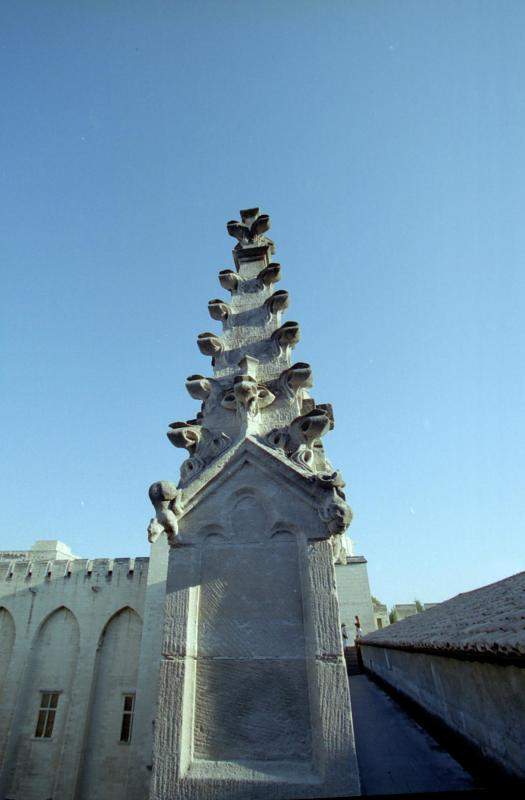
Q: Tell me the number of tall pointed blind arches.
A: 3